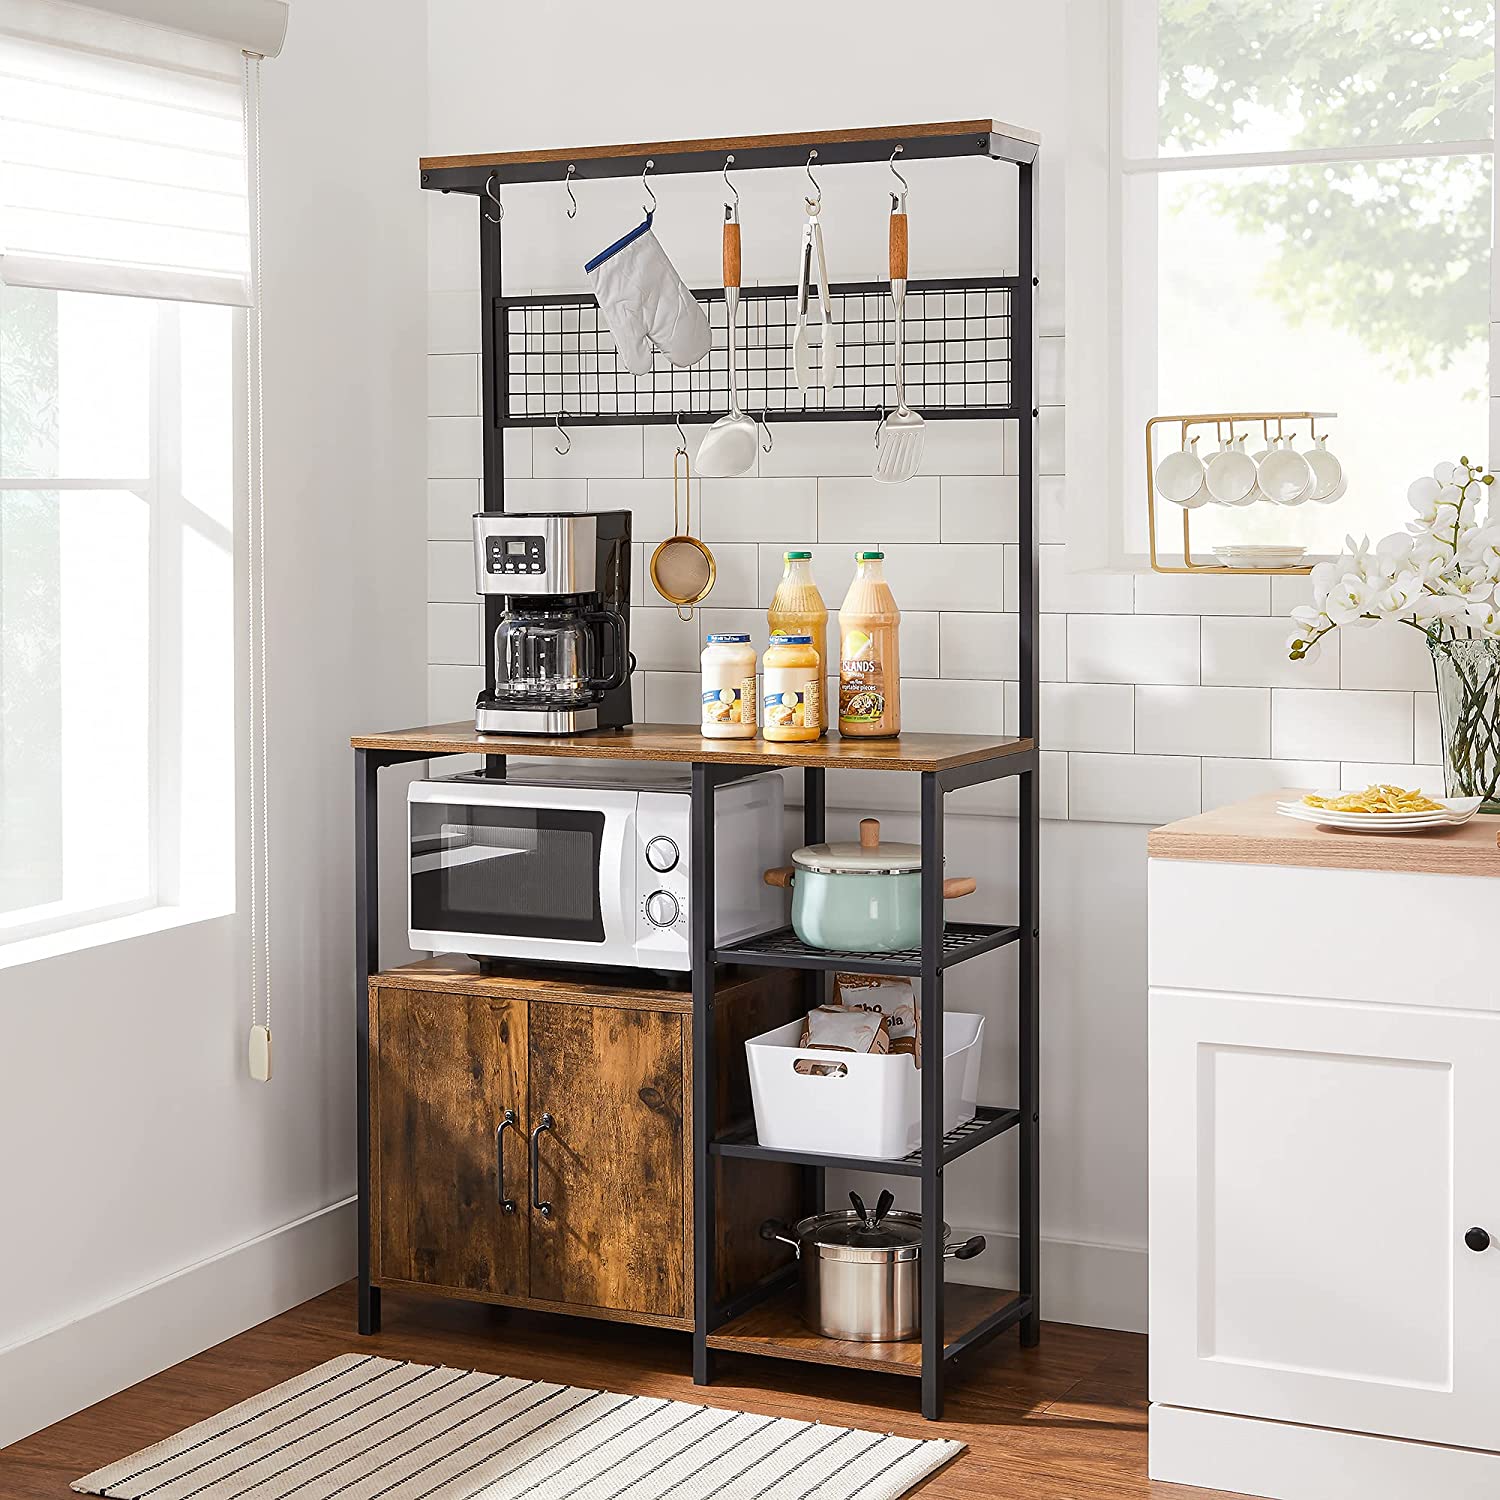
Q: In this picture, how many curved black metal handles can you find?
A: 2